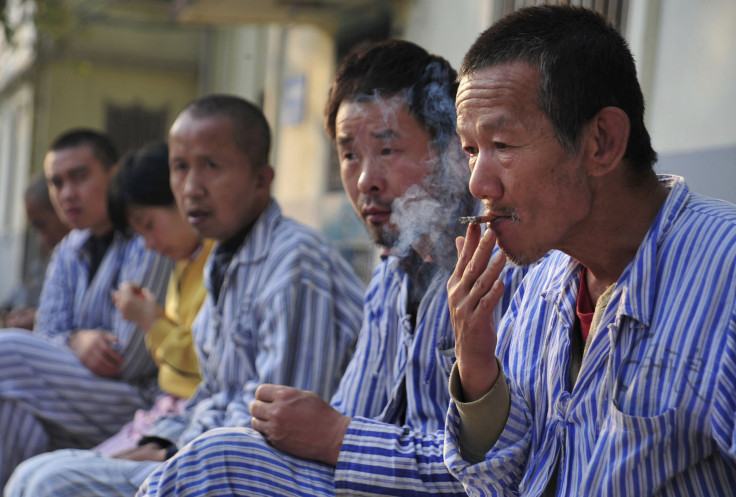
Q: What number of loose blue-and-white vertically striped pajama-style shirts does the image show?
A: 4